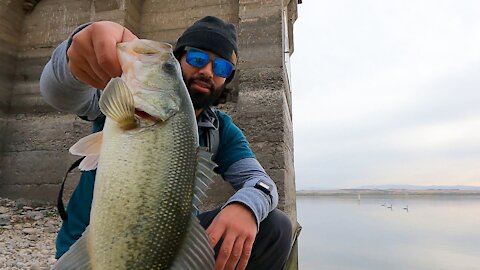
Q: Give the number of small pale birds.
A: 3